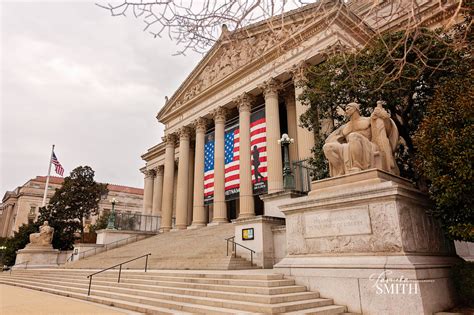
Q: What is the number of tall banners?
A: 3